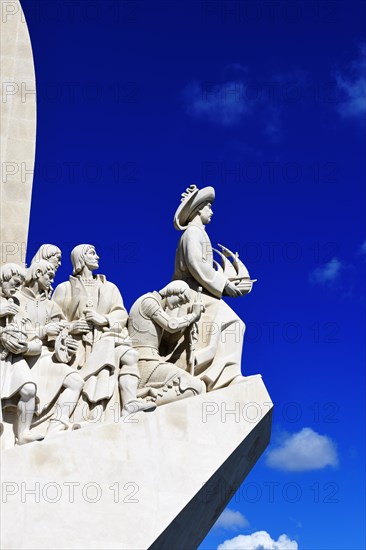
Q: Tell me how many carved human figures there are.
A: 6